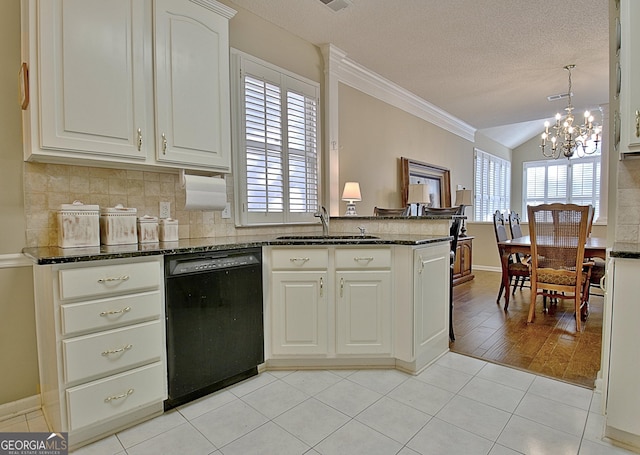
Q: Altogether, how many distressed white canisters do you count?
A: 4